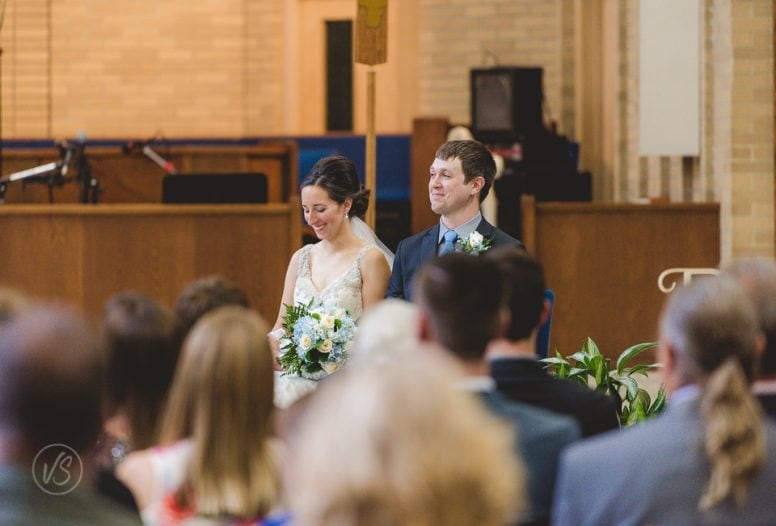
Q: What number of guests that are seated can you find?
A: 11